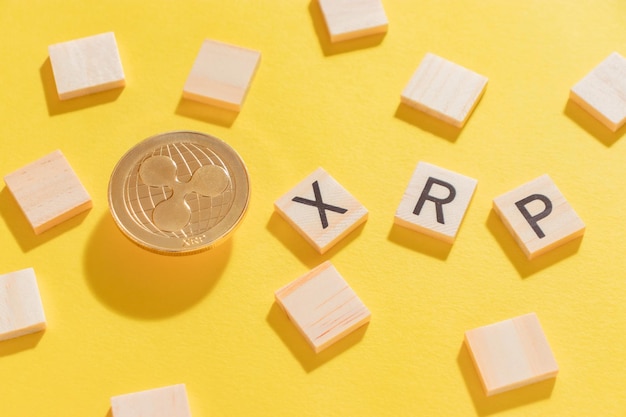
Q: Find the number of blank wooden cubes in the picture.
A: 10